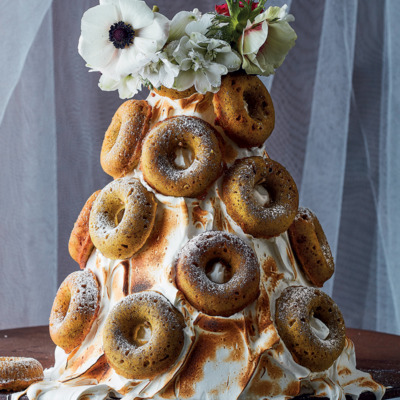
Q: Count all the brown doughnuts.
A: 13